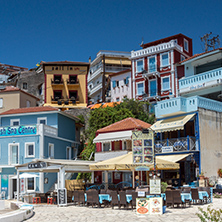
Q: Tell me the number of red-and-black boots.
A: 0